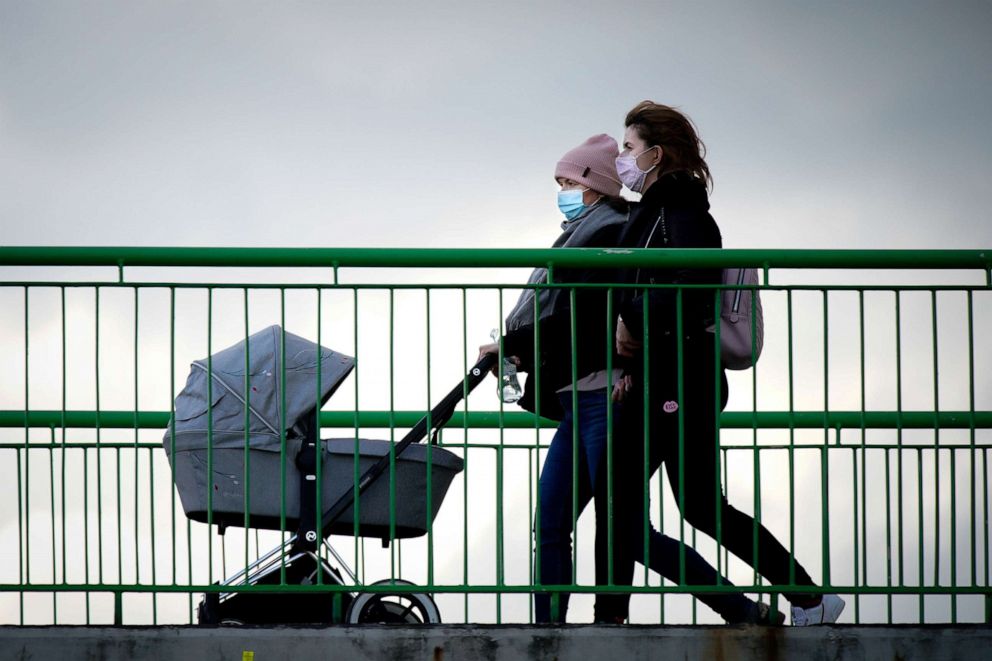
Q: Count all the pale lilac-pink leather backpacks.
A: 1